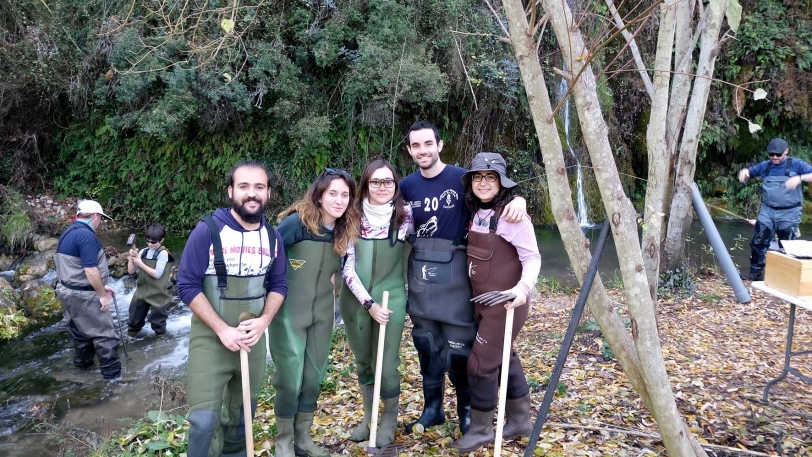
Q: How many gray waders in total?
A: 3